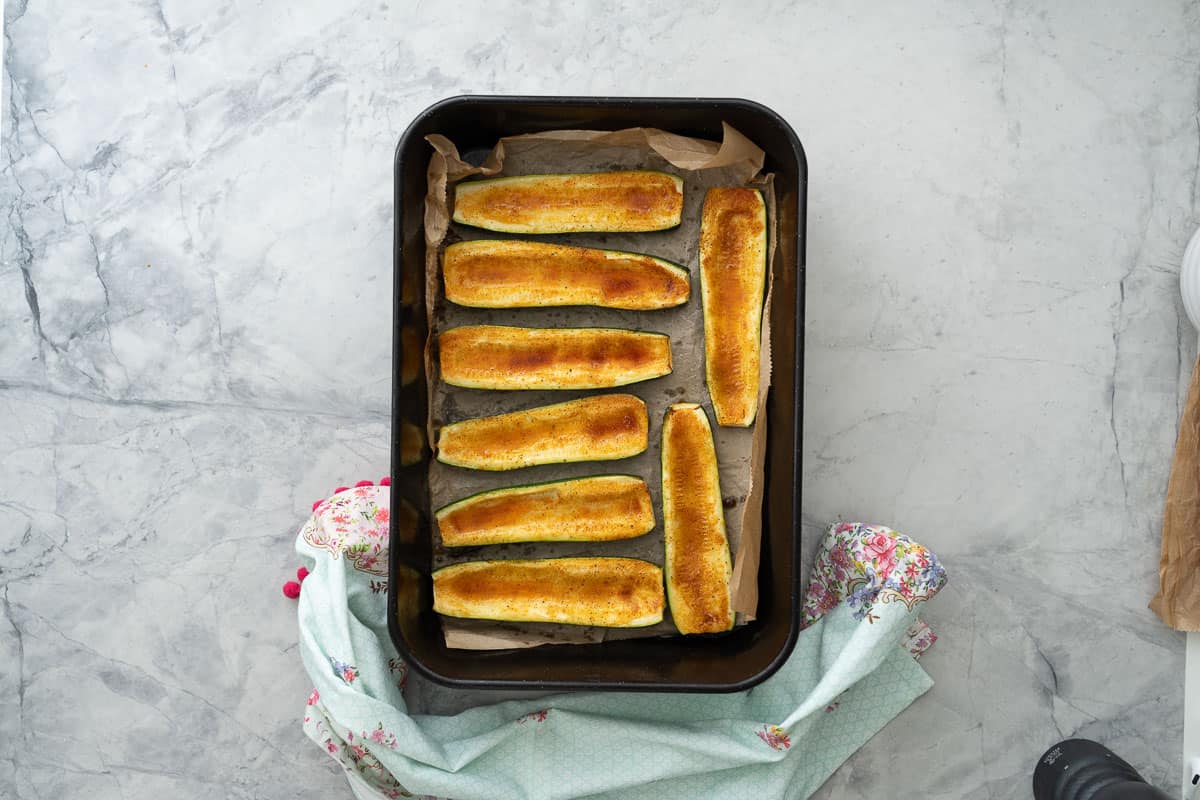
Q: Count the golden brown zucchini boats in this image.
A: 8